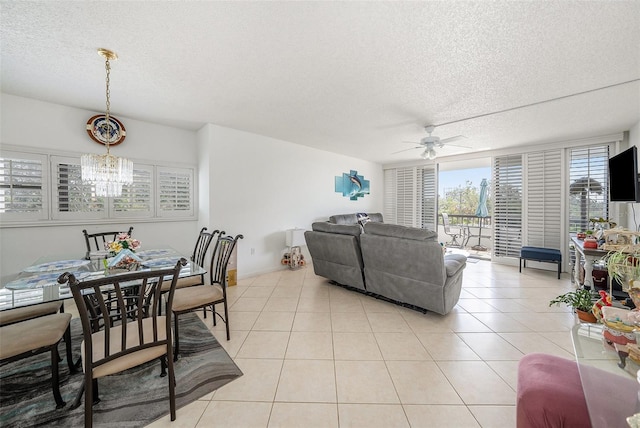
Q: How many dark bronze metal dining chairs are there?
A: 6